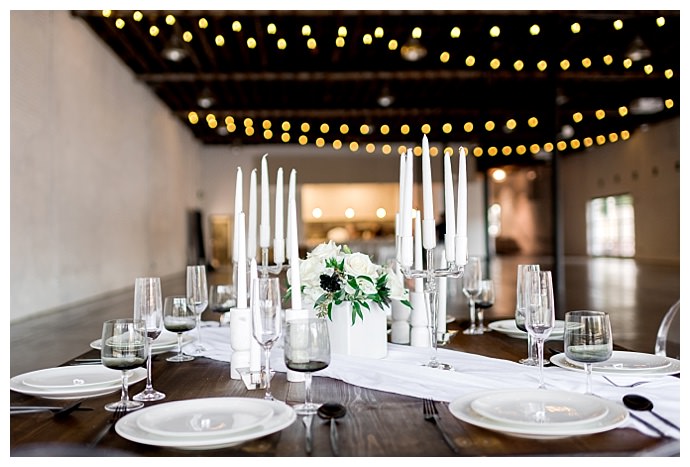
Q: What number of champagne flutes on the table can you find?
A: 6